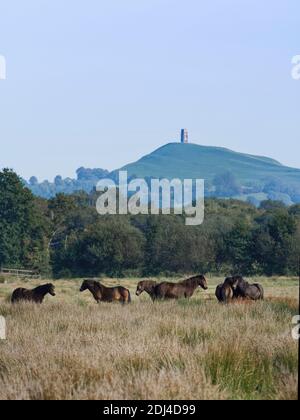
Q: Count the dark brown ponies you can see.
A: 6